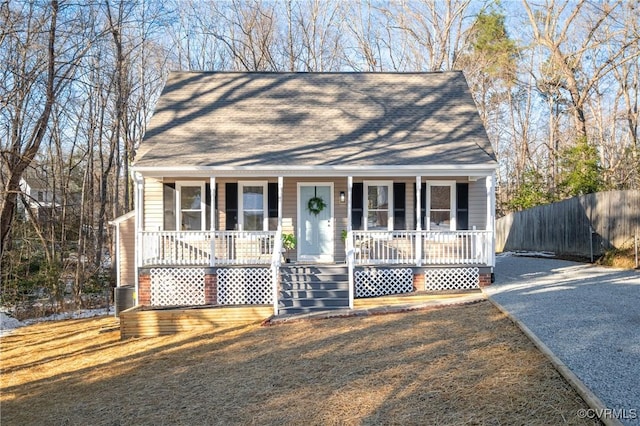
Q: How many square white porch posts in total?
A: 6